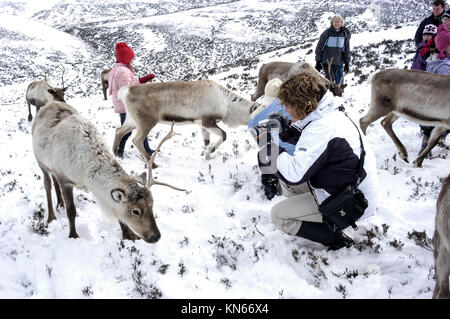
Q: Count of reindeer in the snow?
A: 7